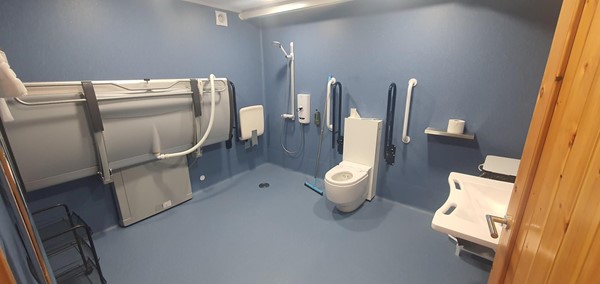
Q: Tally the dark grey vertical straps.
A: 2